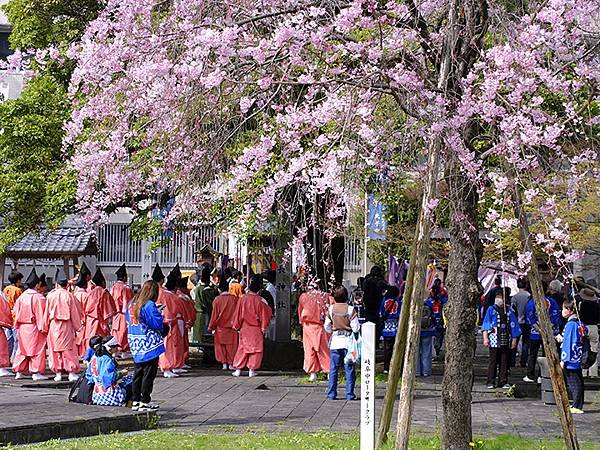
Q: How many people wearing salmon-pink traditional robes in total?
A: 13